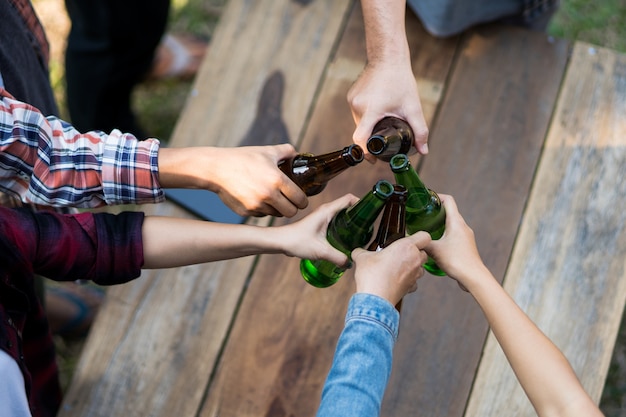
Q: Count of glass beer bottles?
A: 5